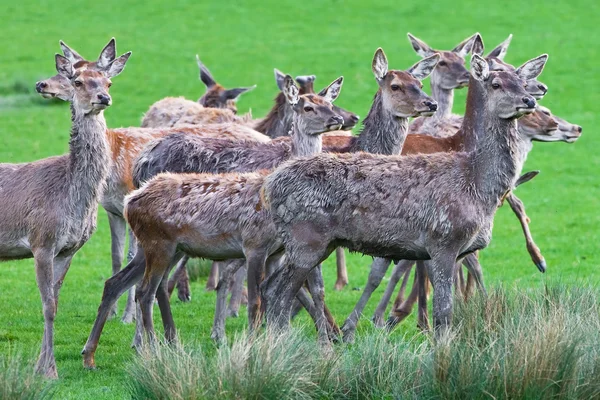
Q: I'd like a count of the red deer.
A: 11